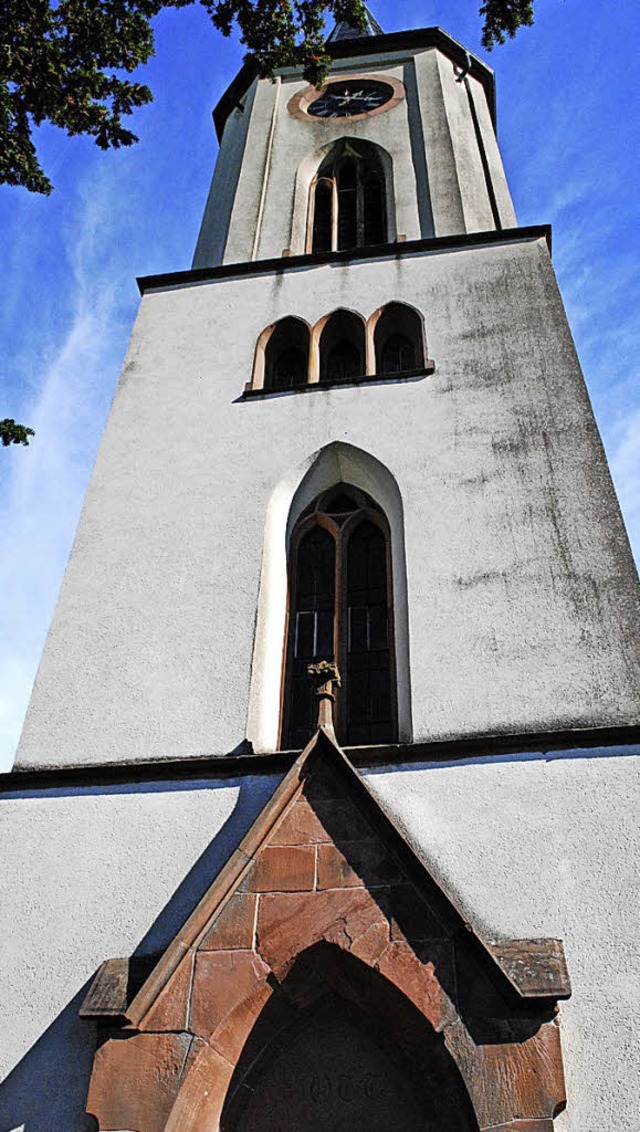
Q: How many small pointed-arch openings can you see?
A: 3